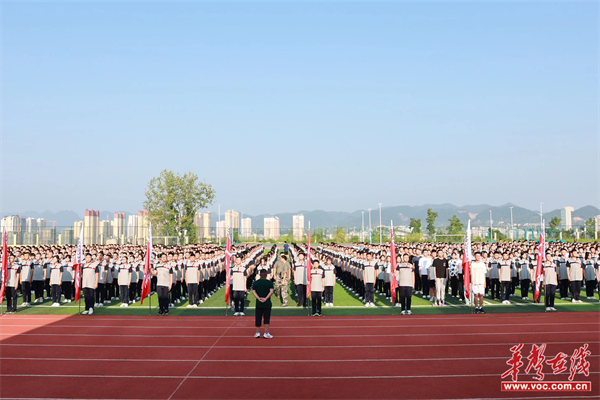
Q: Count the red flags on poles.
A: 8